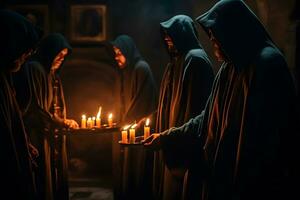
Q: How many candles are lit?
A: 8